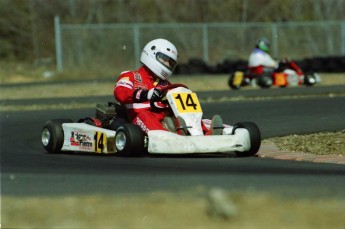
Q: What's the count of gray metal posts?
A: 5